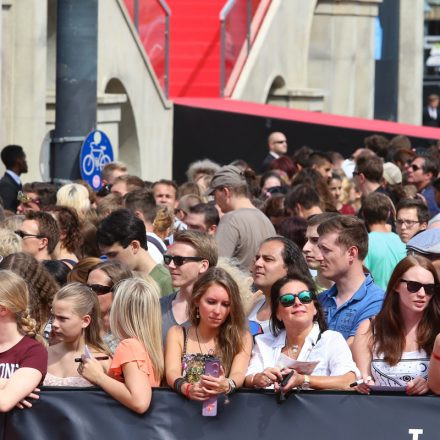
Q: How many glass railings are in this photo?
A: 2